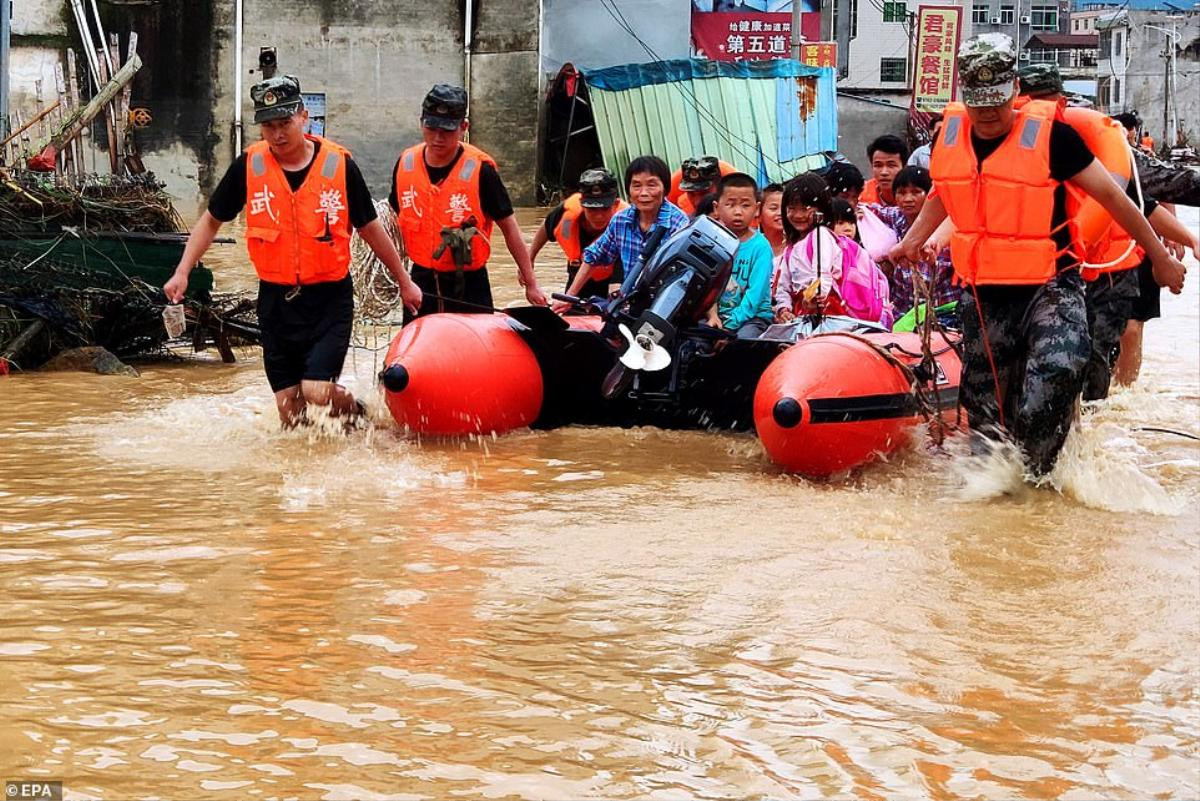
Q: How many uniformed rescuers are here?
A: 6